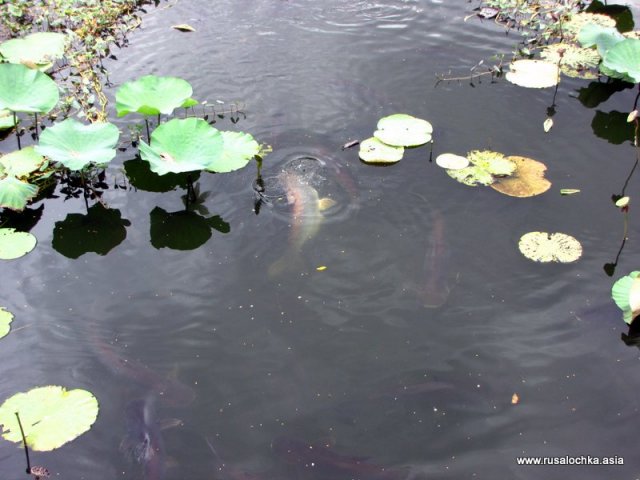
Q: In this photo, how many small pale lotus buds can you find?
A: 3